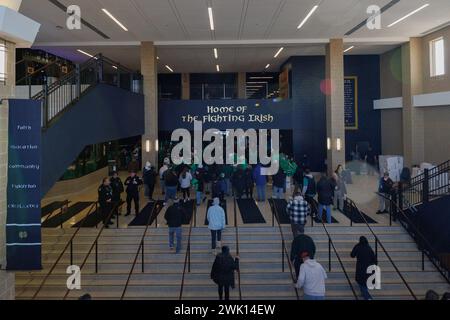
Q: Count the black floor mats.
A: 10